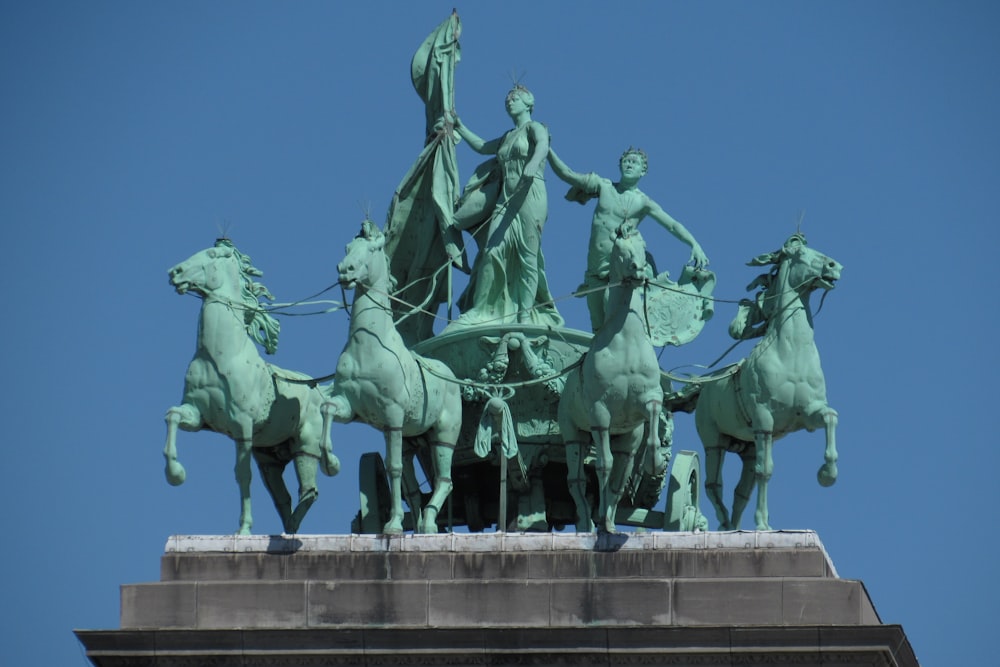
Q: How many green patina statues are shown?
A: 6